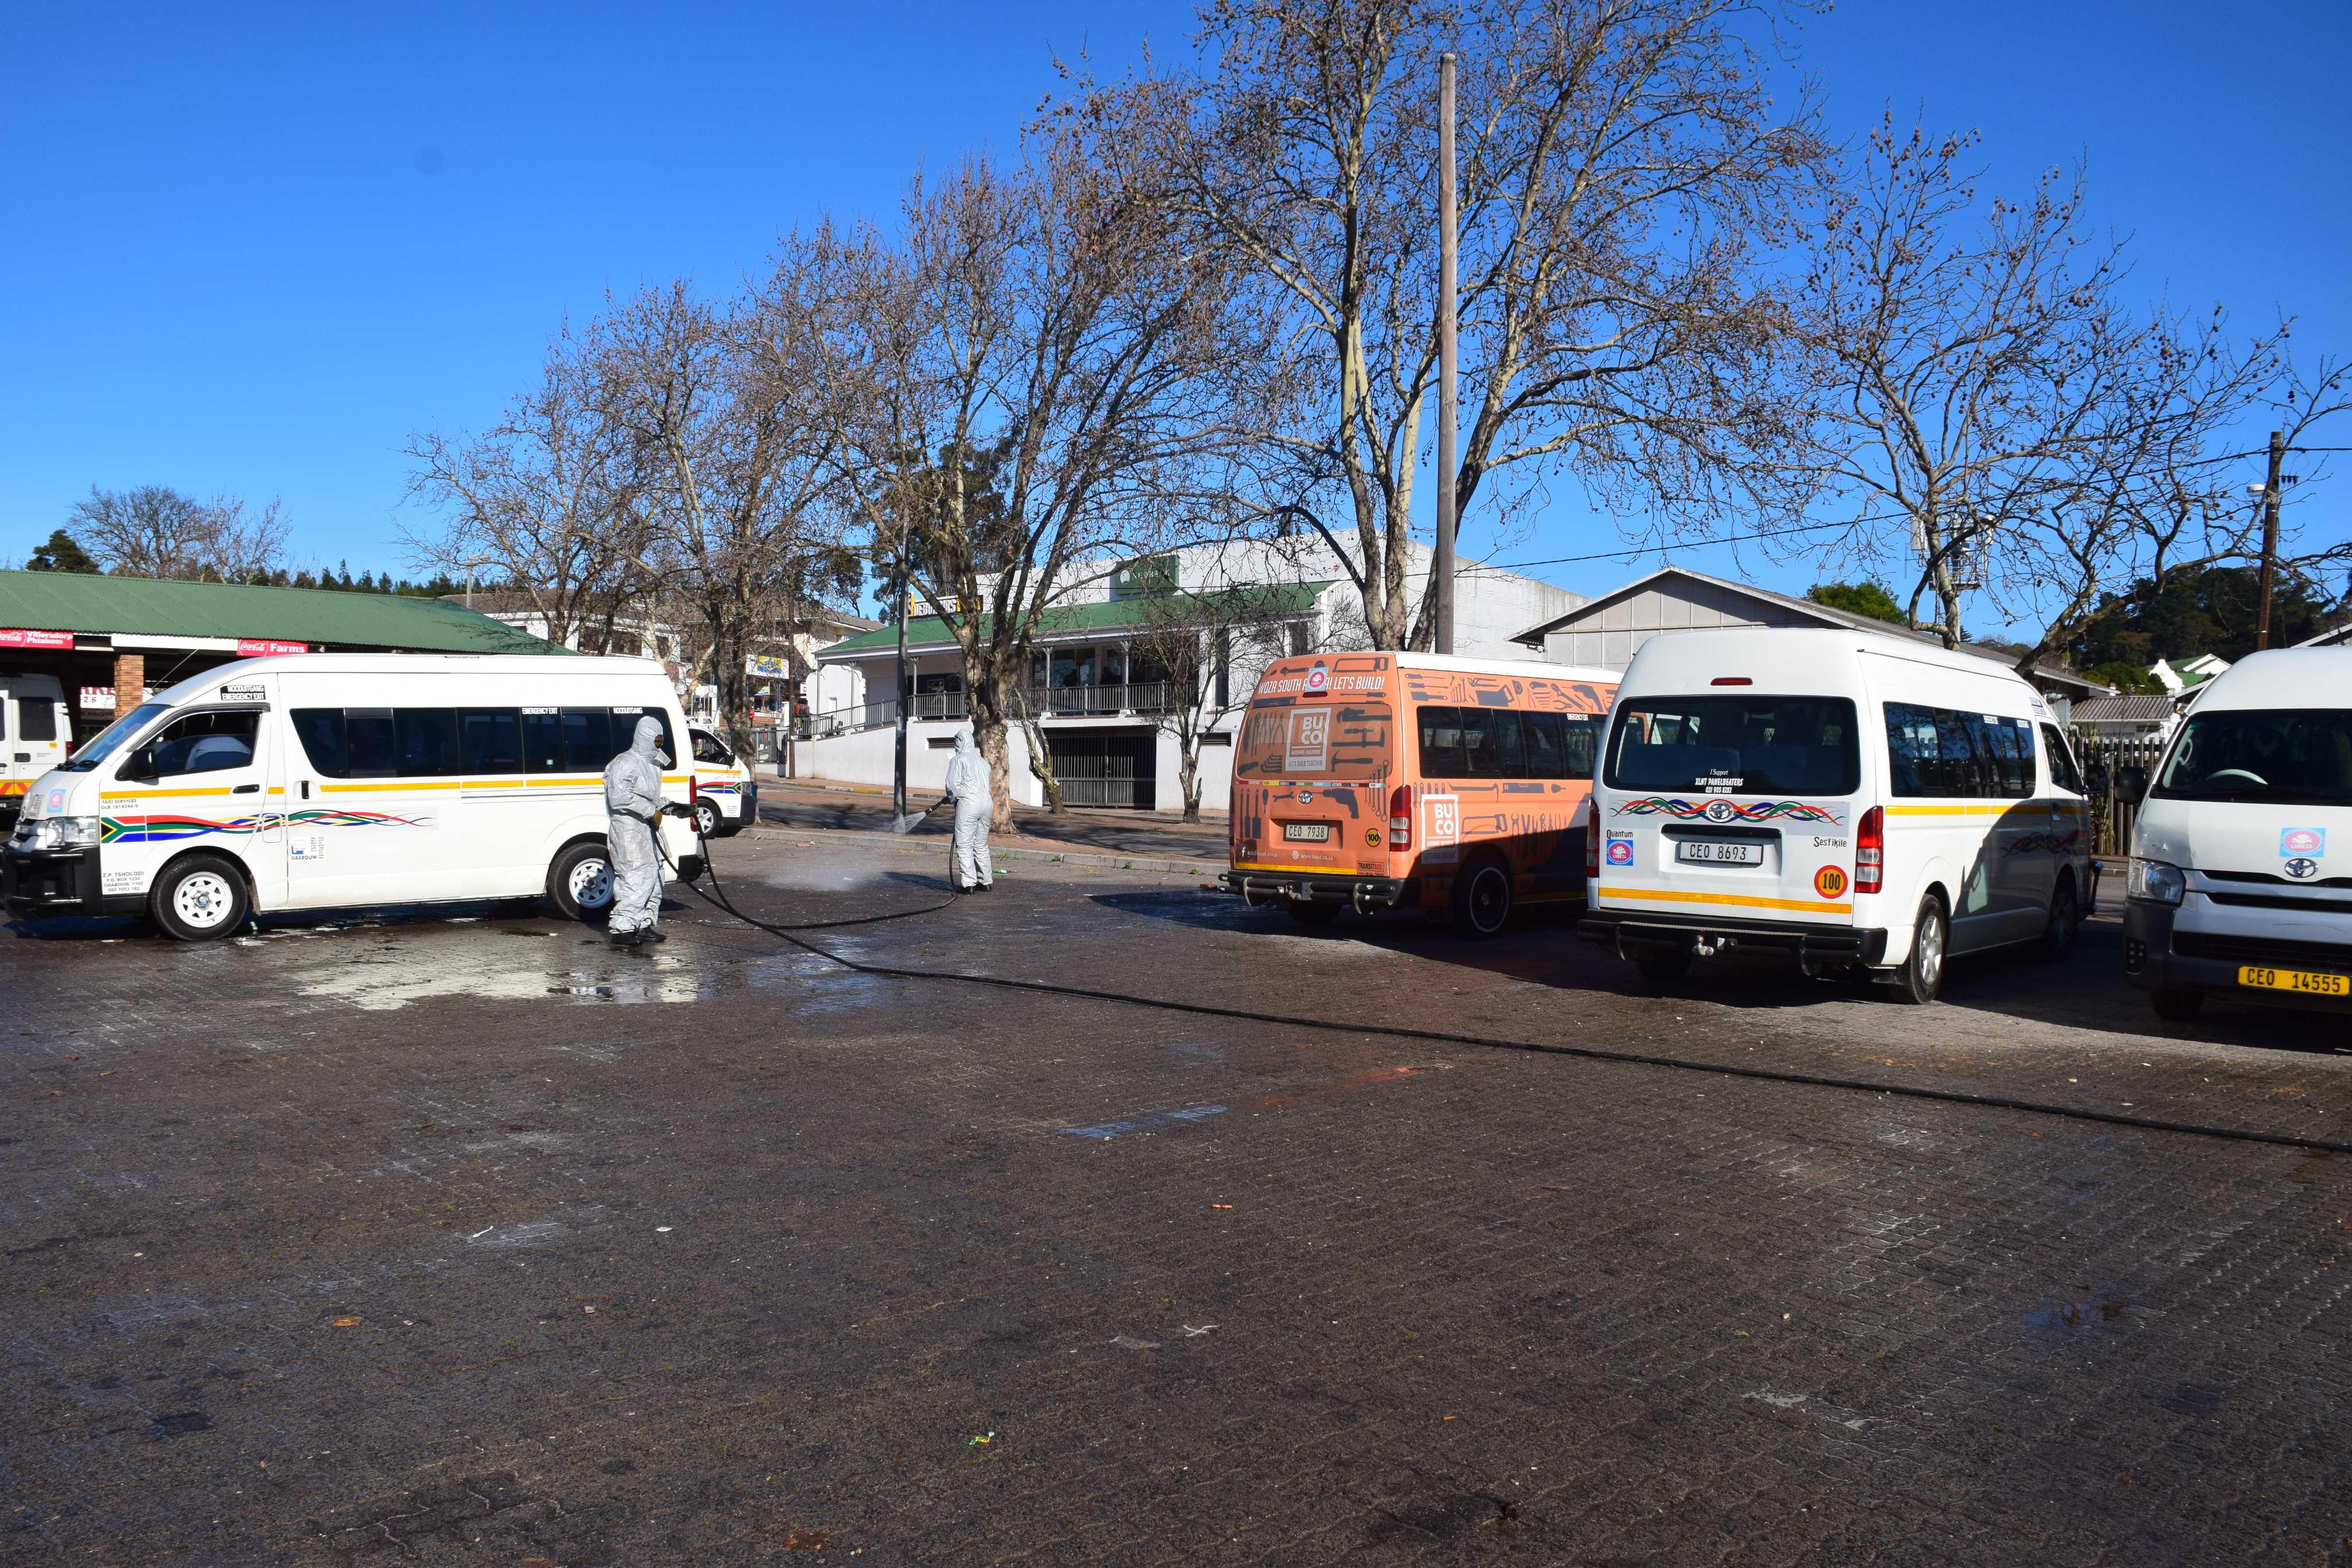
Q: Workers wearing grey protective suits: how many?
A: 2